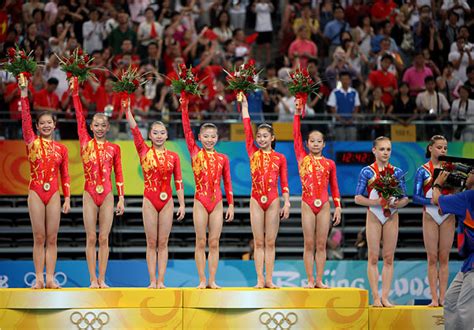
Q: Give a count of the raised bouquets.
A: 6